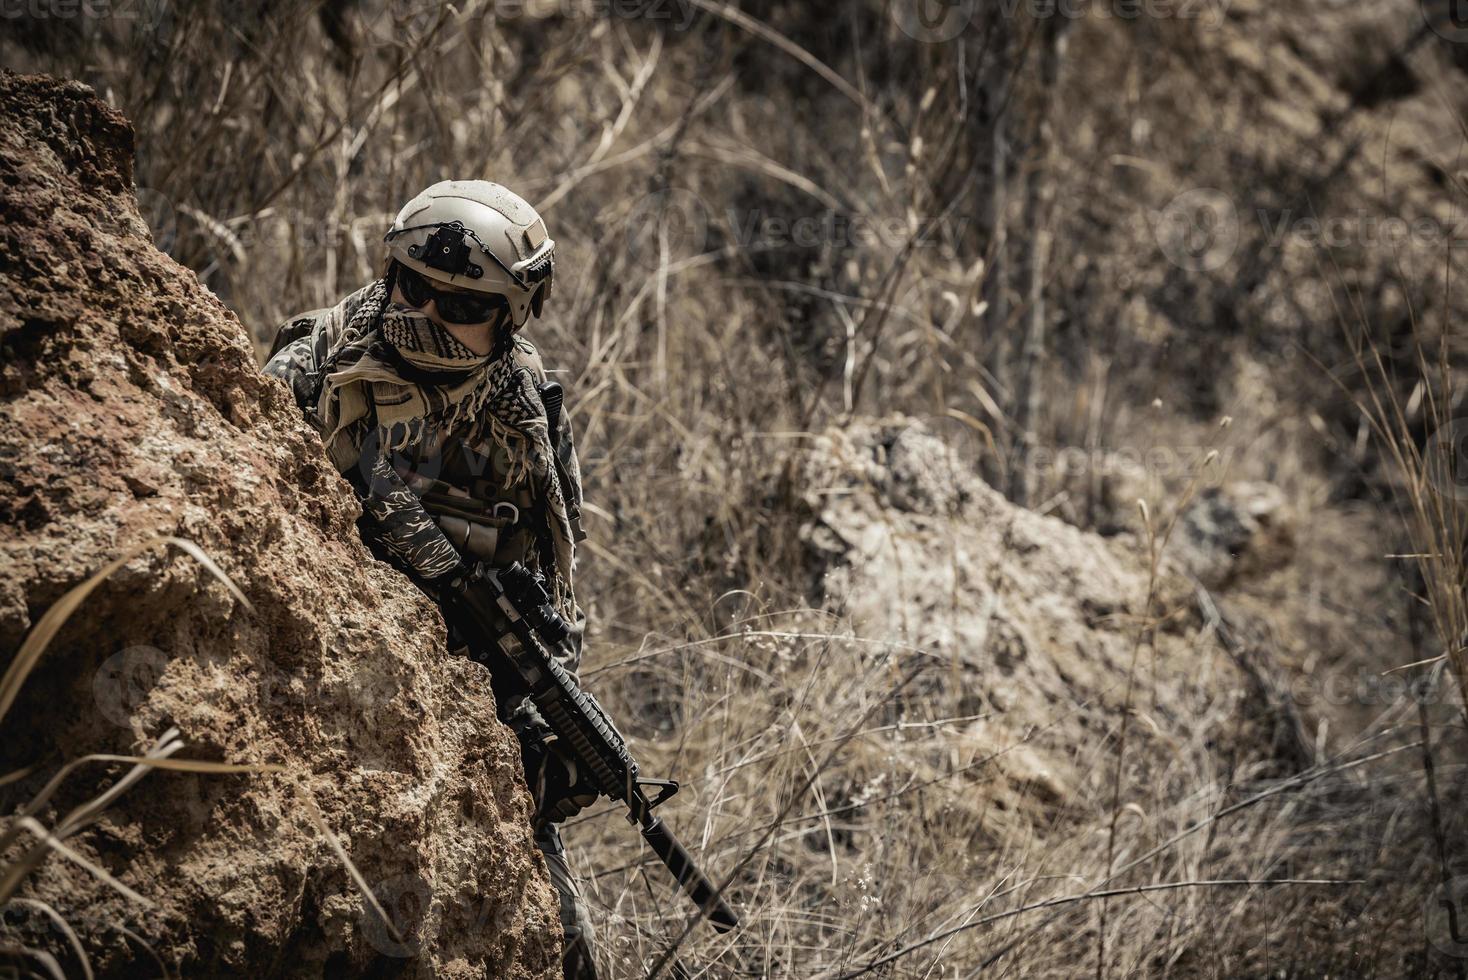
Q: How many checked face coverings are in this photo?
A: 1